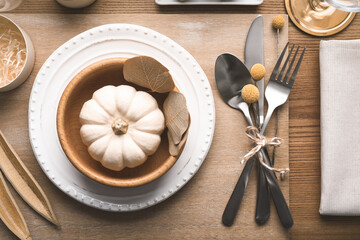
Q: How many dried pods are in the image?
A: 2